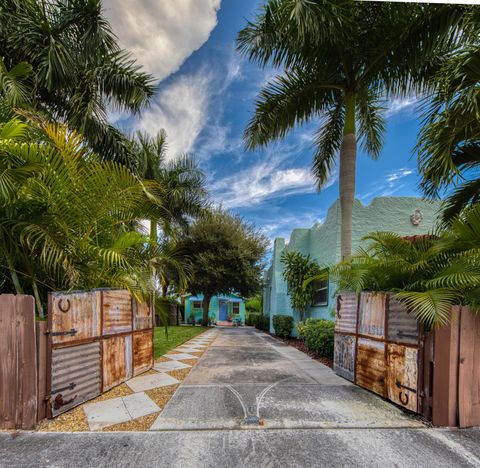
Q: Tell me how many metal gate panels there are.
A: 12